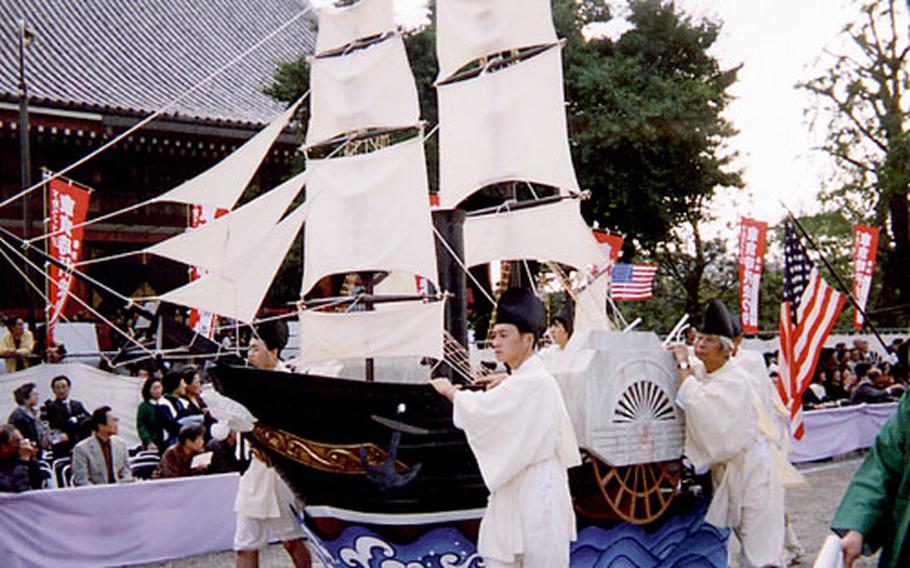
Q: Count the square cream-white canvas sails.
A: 7